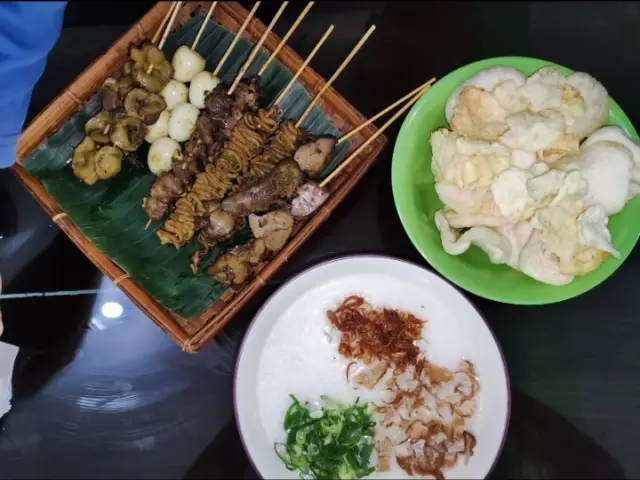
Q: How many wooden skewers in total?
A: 10